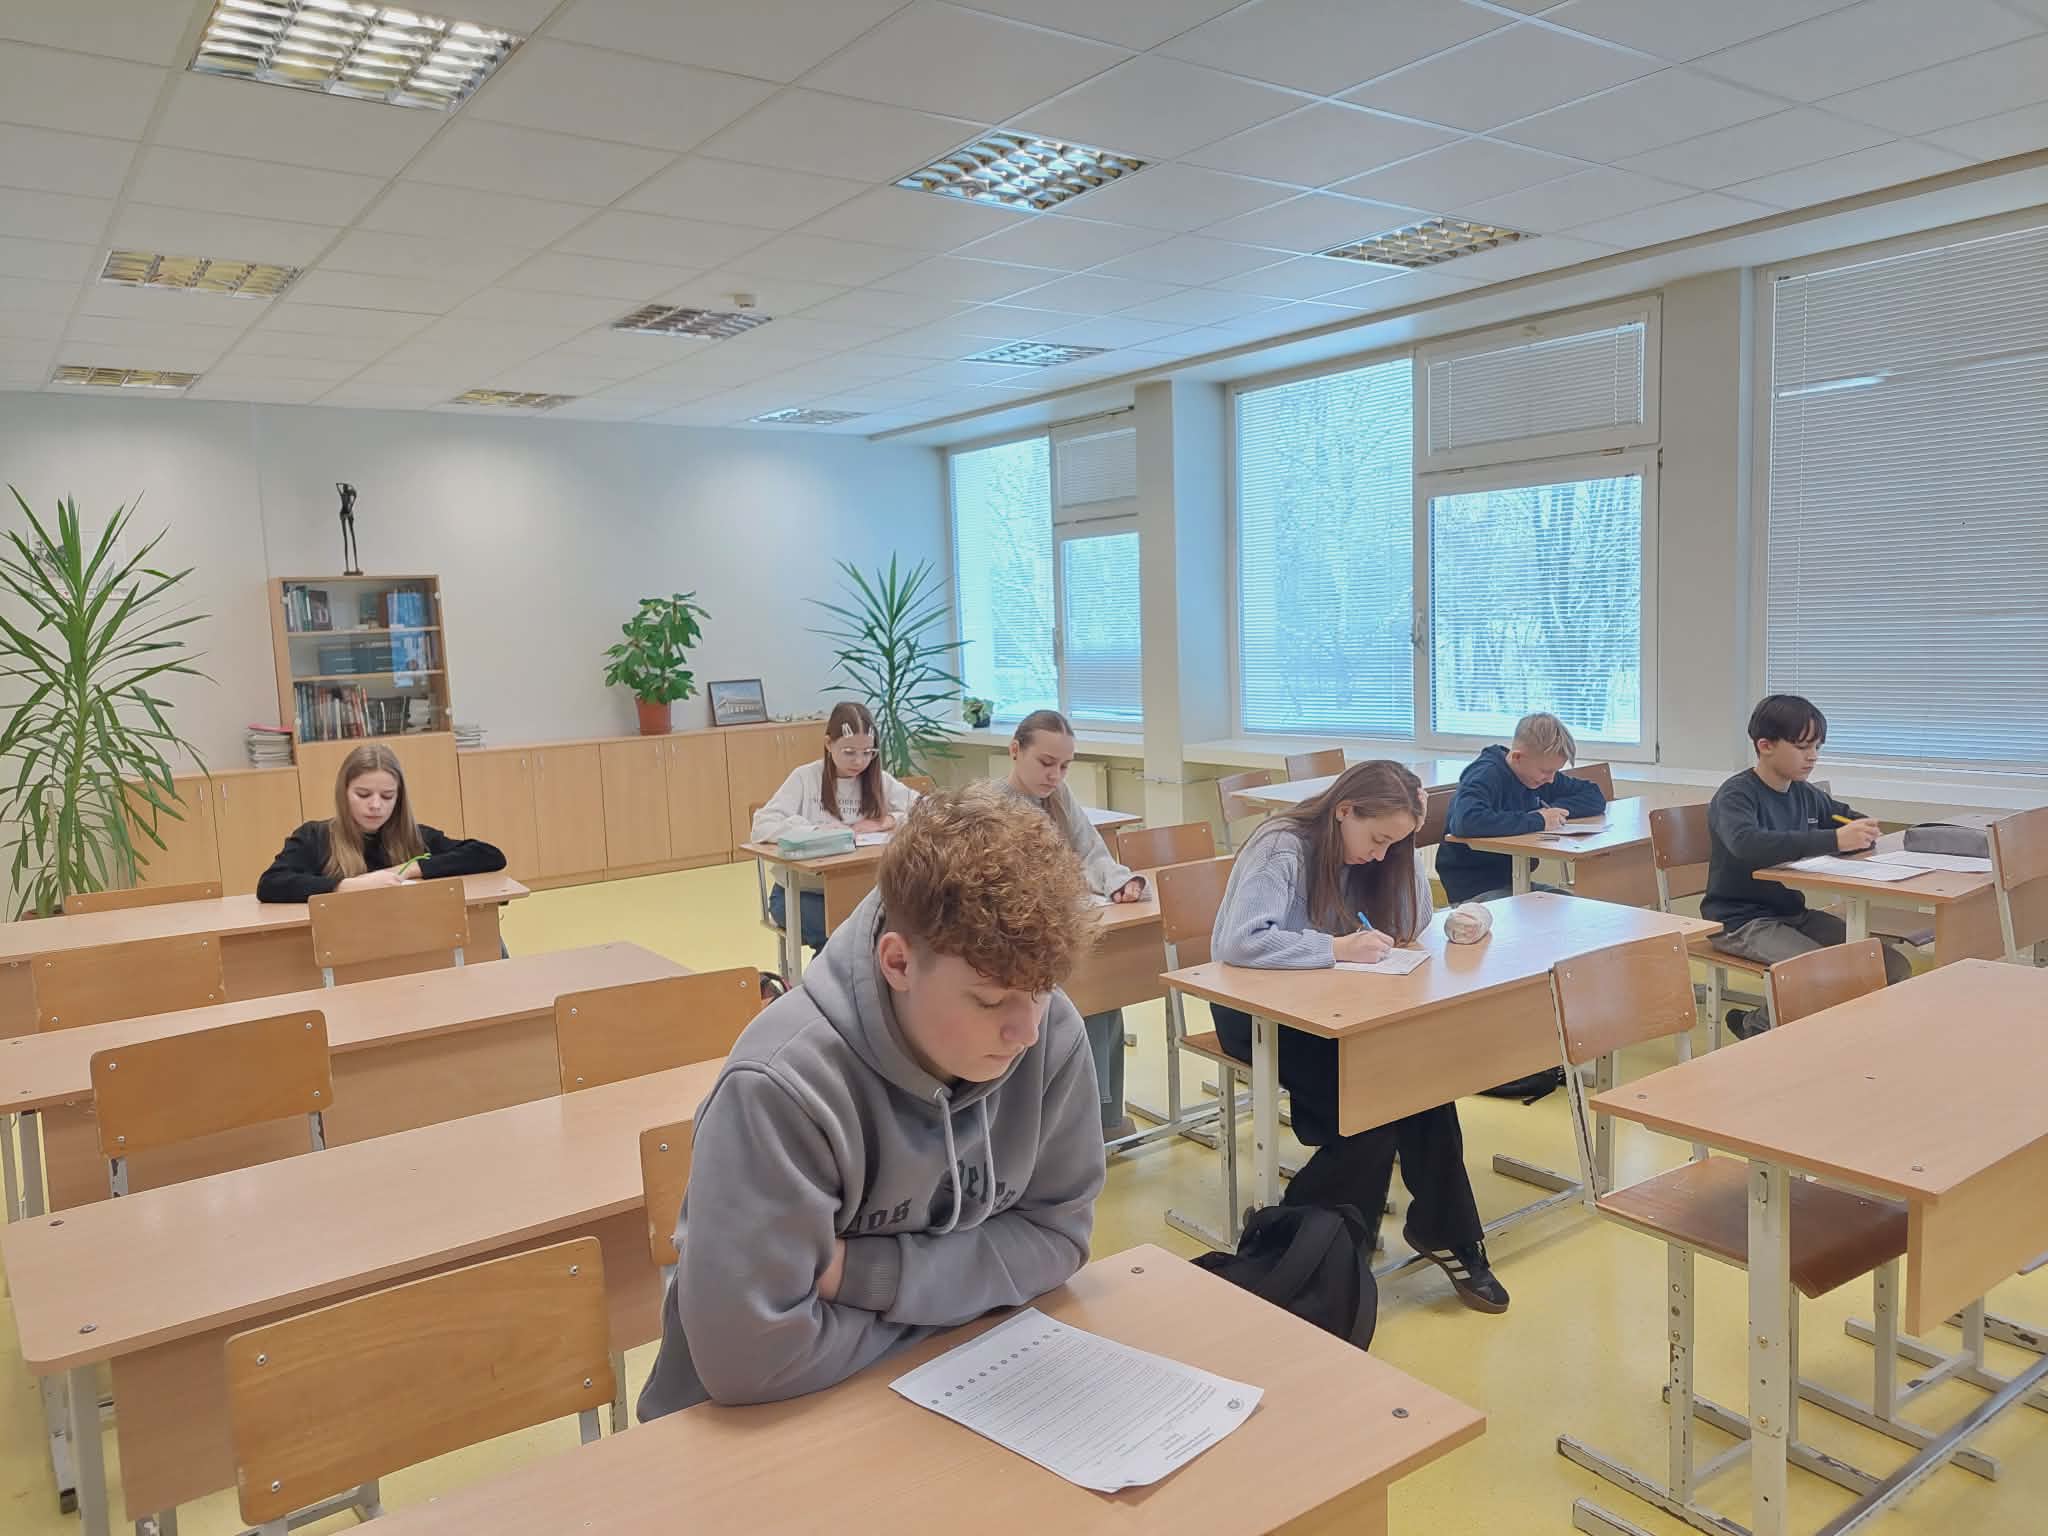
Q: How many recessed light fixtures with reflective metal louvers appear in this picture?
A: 9